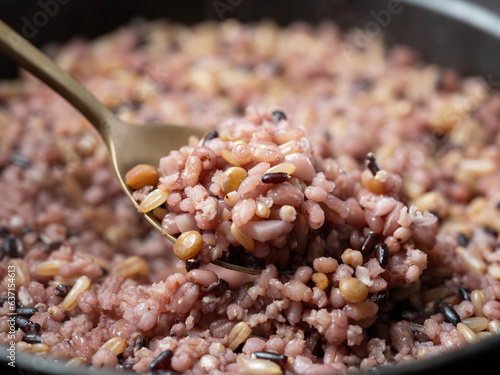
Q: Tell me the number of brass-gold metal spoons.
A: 1